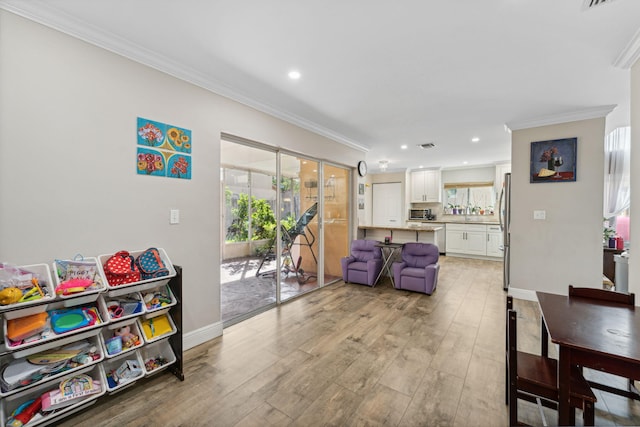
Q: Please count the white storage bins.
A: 12